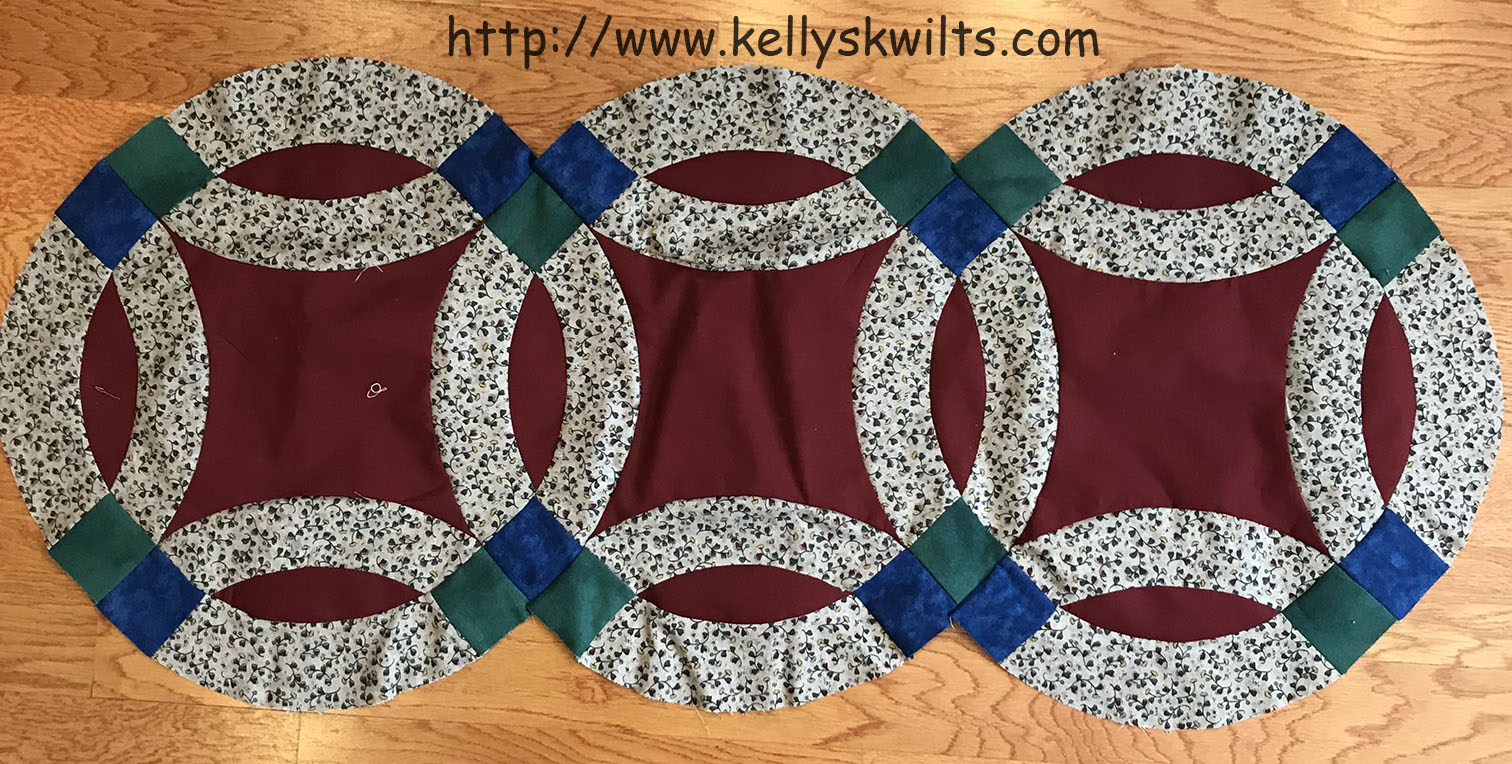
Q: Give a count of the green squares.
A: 10